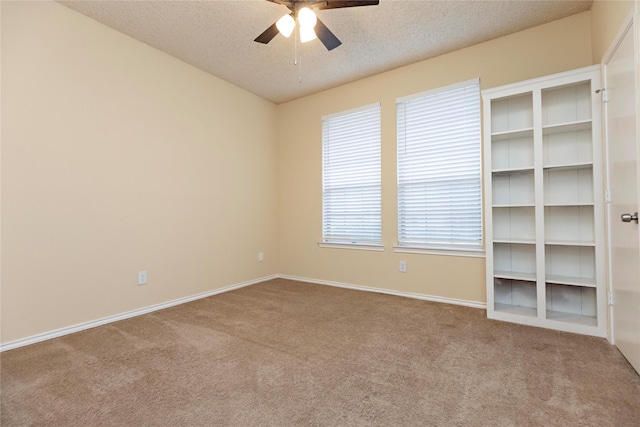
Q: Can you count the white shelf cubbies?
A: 12